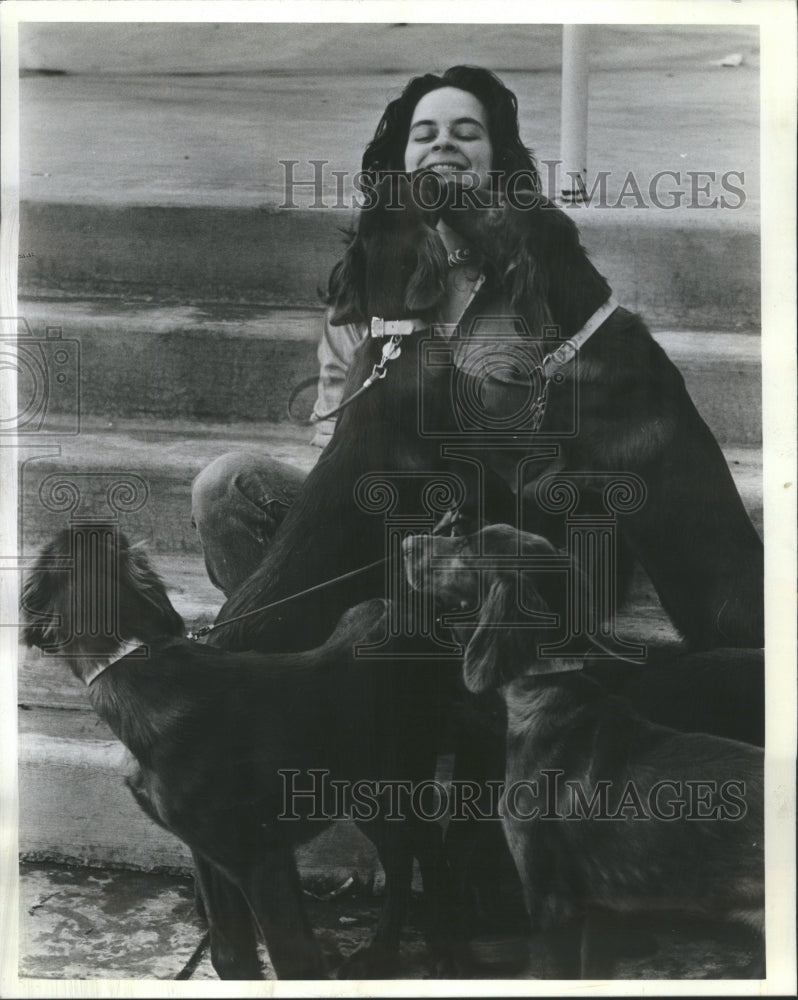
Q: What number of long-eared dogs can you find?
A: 4